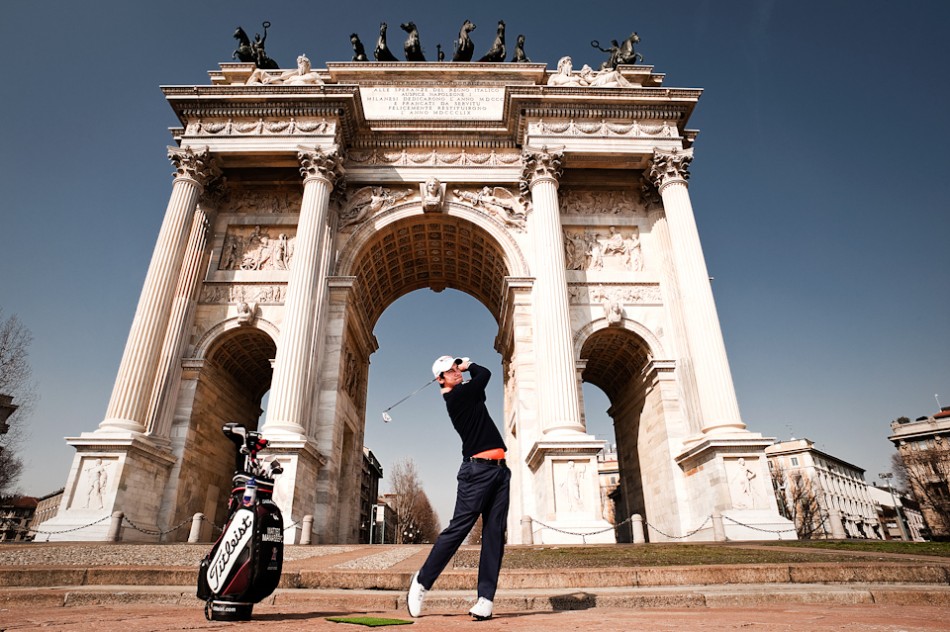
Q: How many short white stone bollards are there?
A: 7